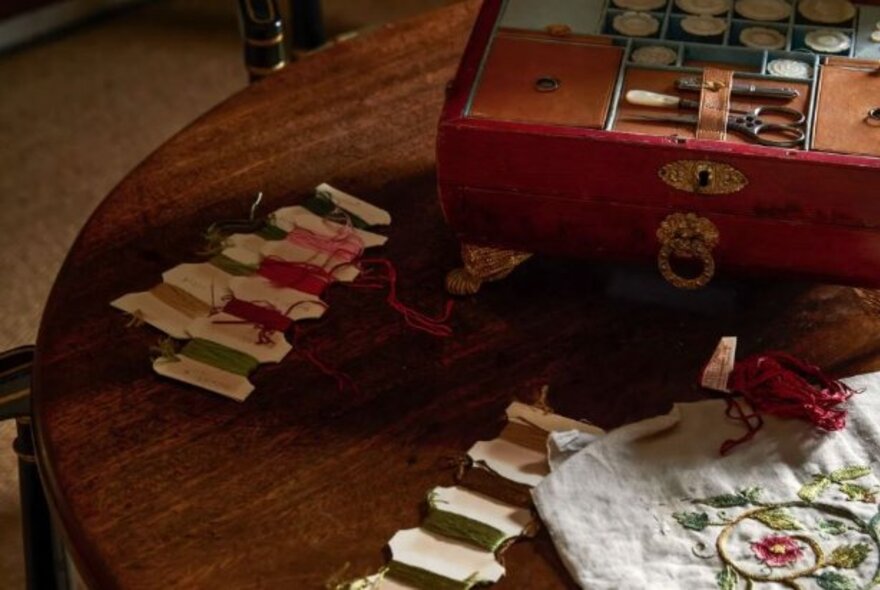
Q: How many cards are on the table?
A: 12